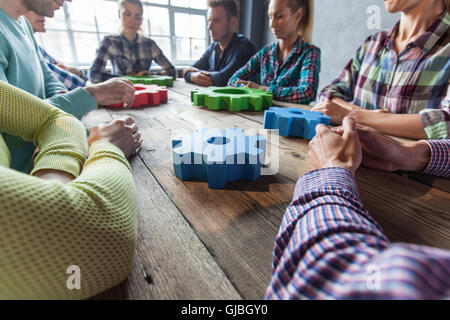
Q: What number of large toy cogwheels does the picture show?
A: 5